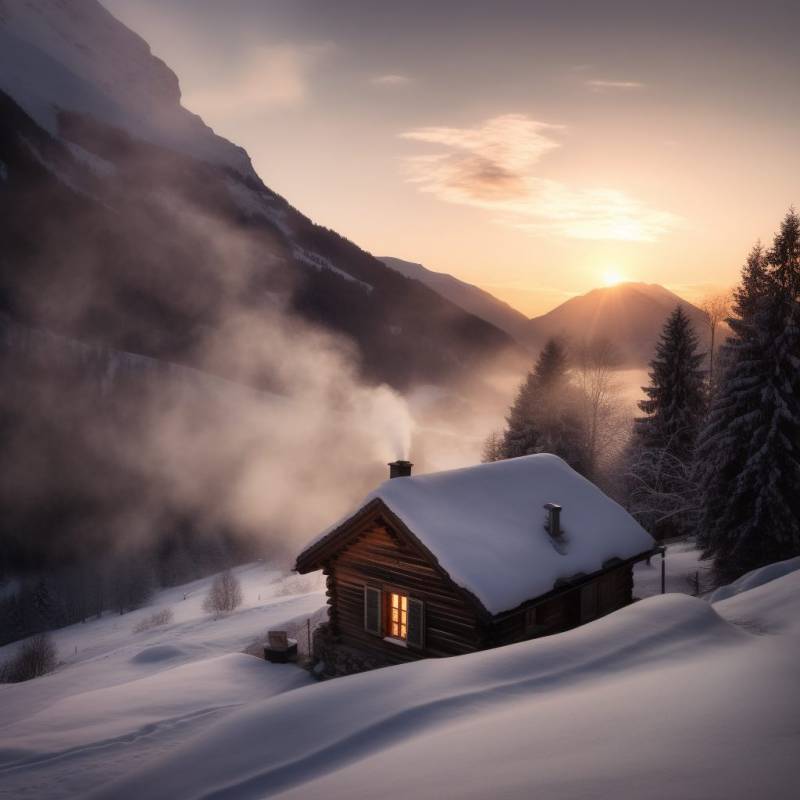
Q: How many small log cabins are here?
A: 1